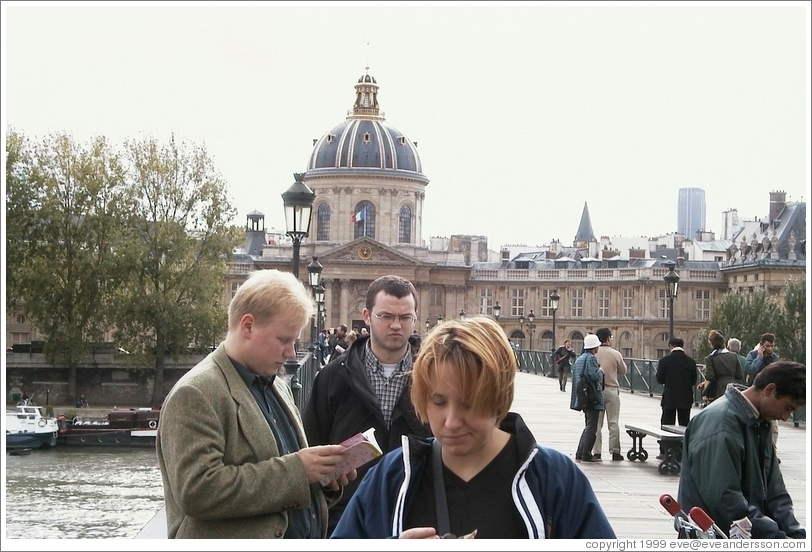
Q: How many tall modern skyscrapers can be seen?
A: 1